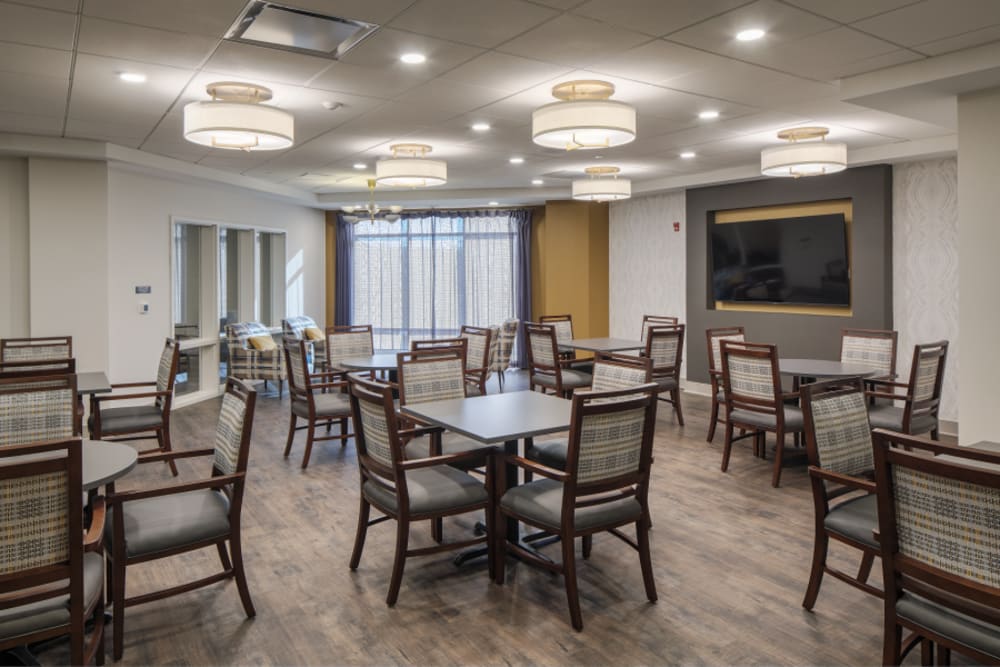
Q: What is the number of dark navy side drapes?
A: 2